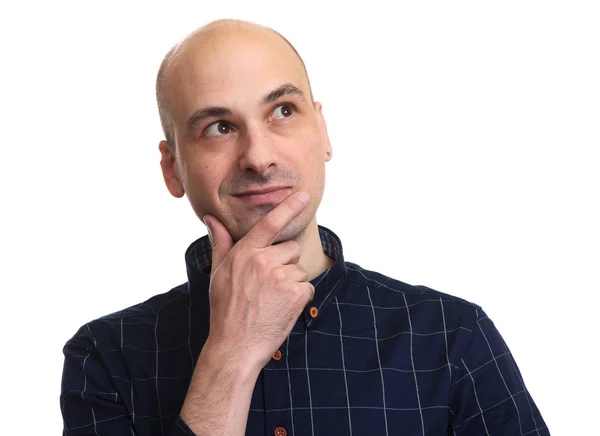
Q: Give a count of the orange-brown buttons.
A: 3